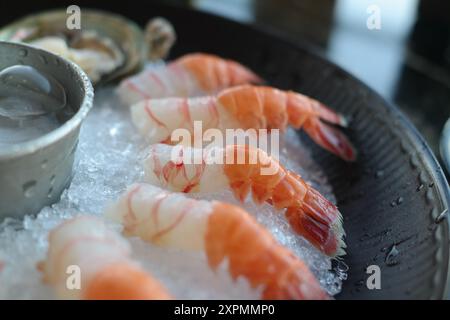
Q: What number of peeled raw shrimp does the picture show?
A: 5